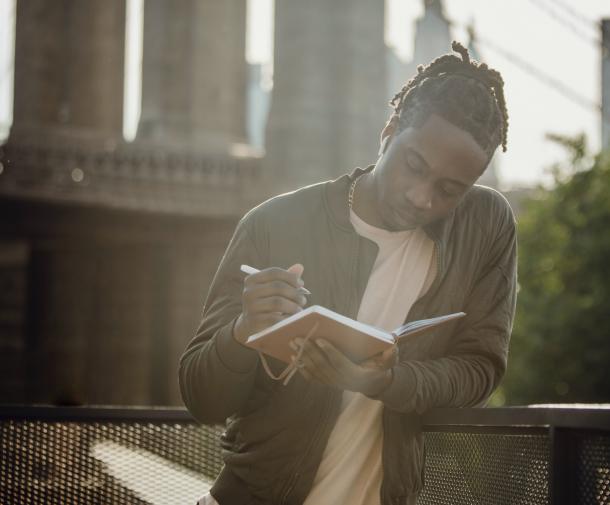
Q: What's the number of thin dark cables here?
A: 3